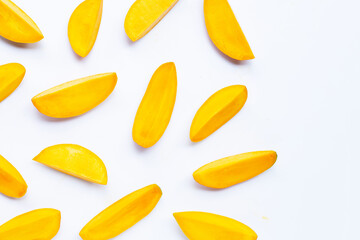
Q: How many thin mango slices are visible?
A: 14